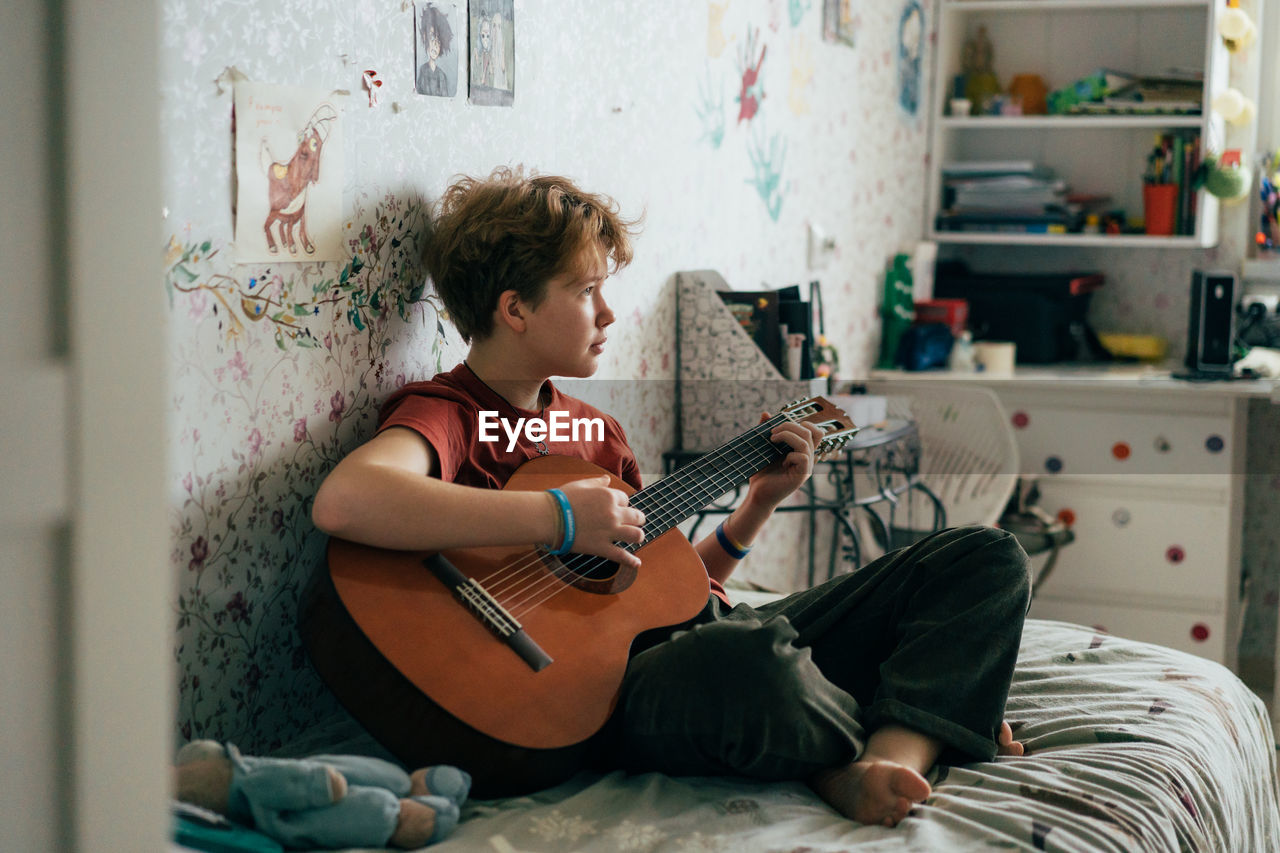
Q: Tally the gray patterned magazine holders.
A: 1